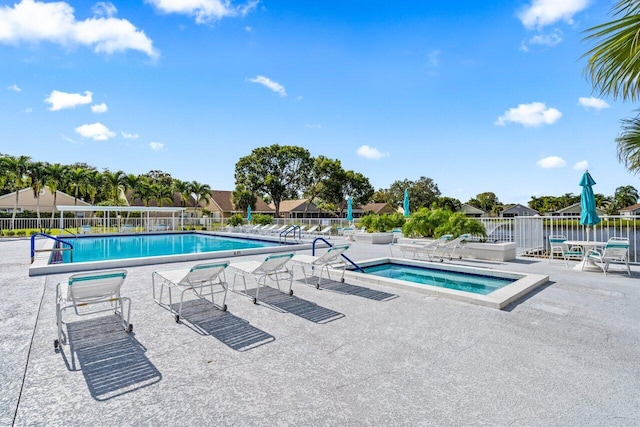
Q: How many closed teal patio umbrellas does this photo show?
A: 4